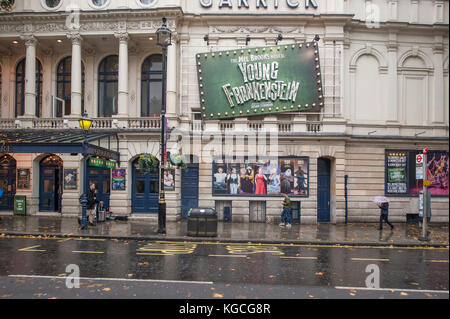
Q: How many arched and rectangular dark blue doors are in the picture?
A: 6